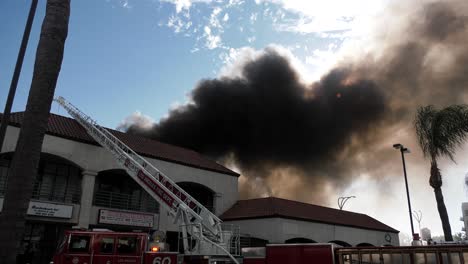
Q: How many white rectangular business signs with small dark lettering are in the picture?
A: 2